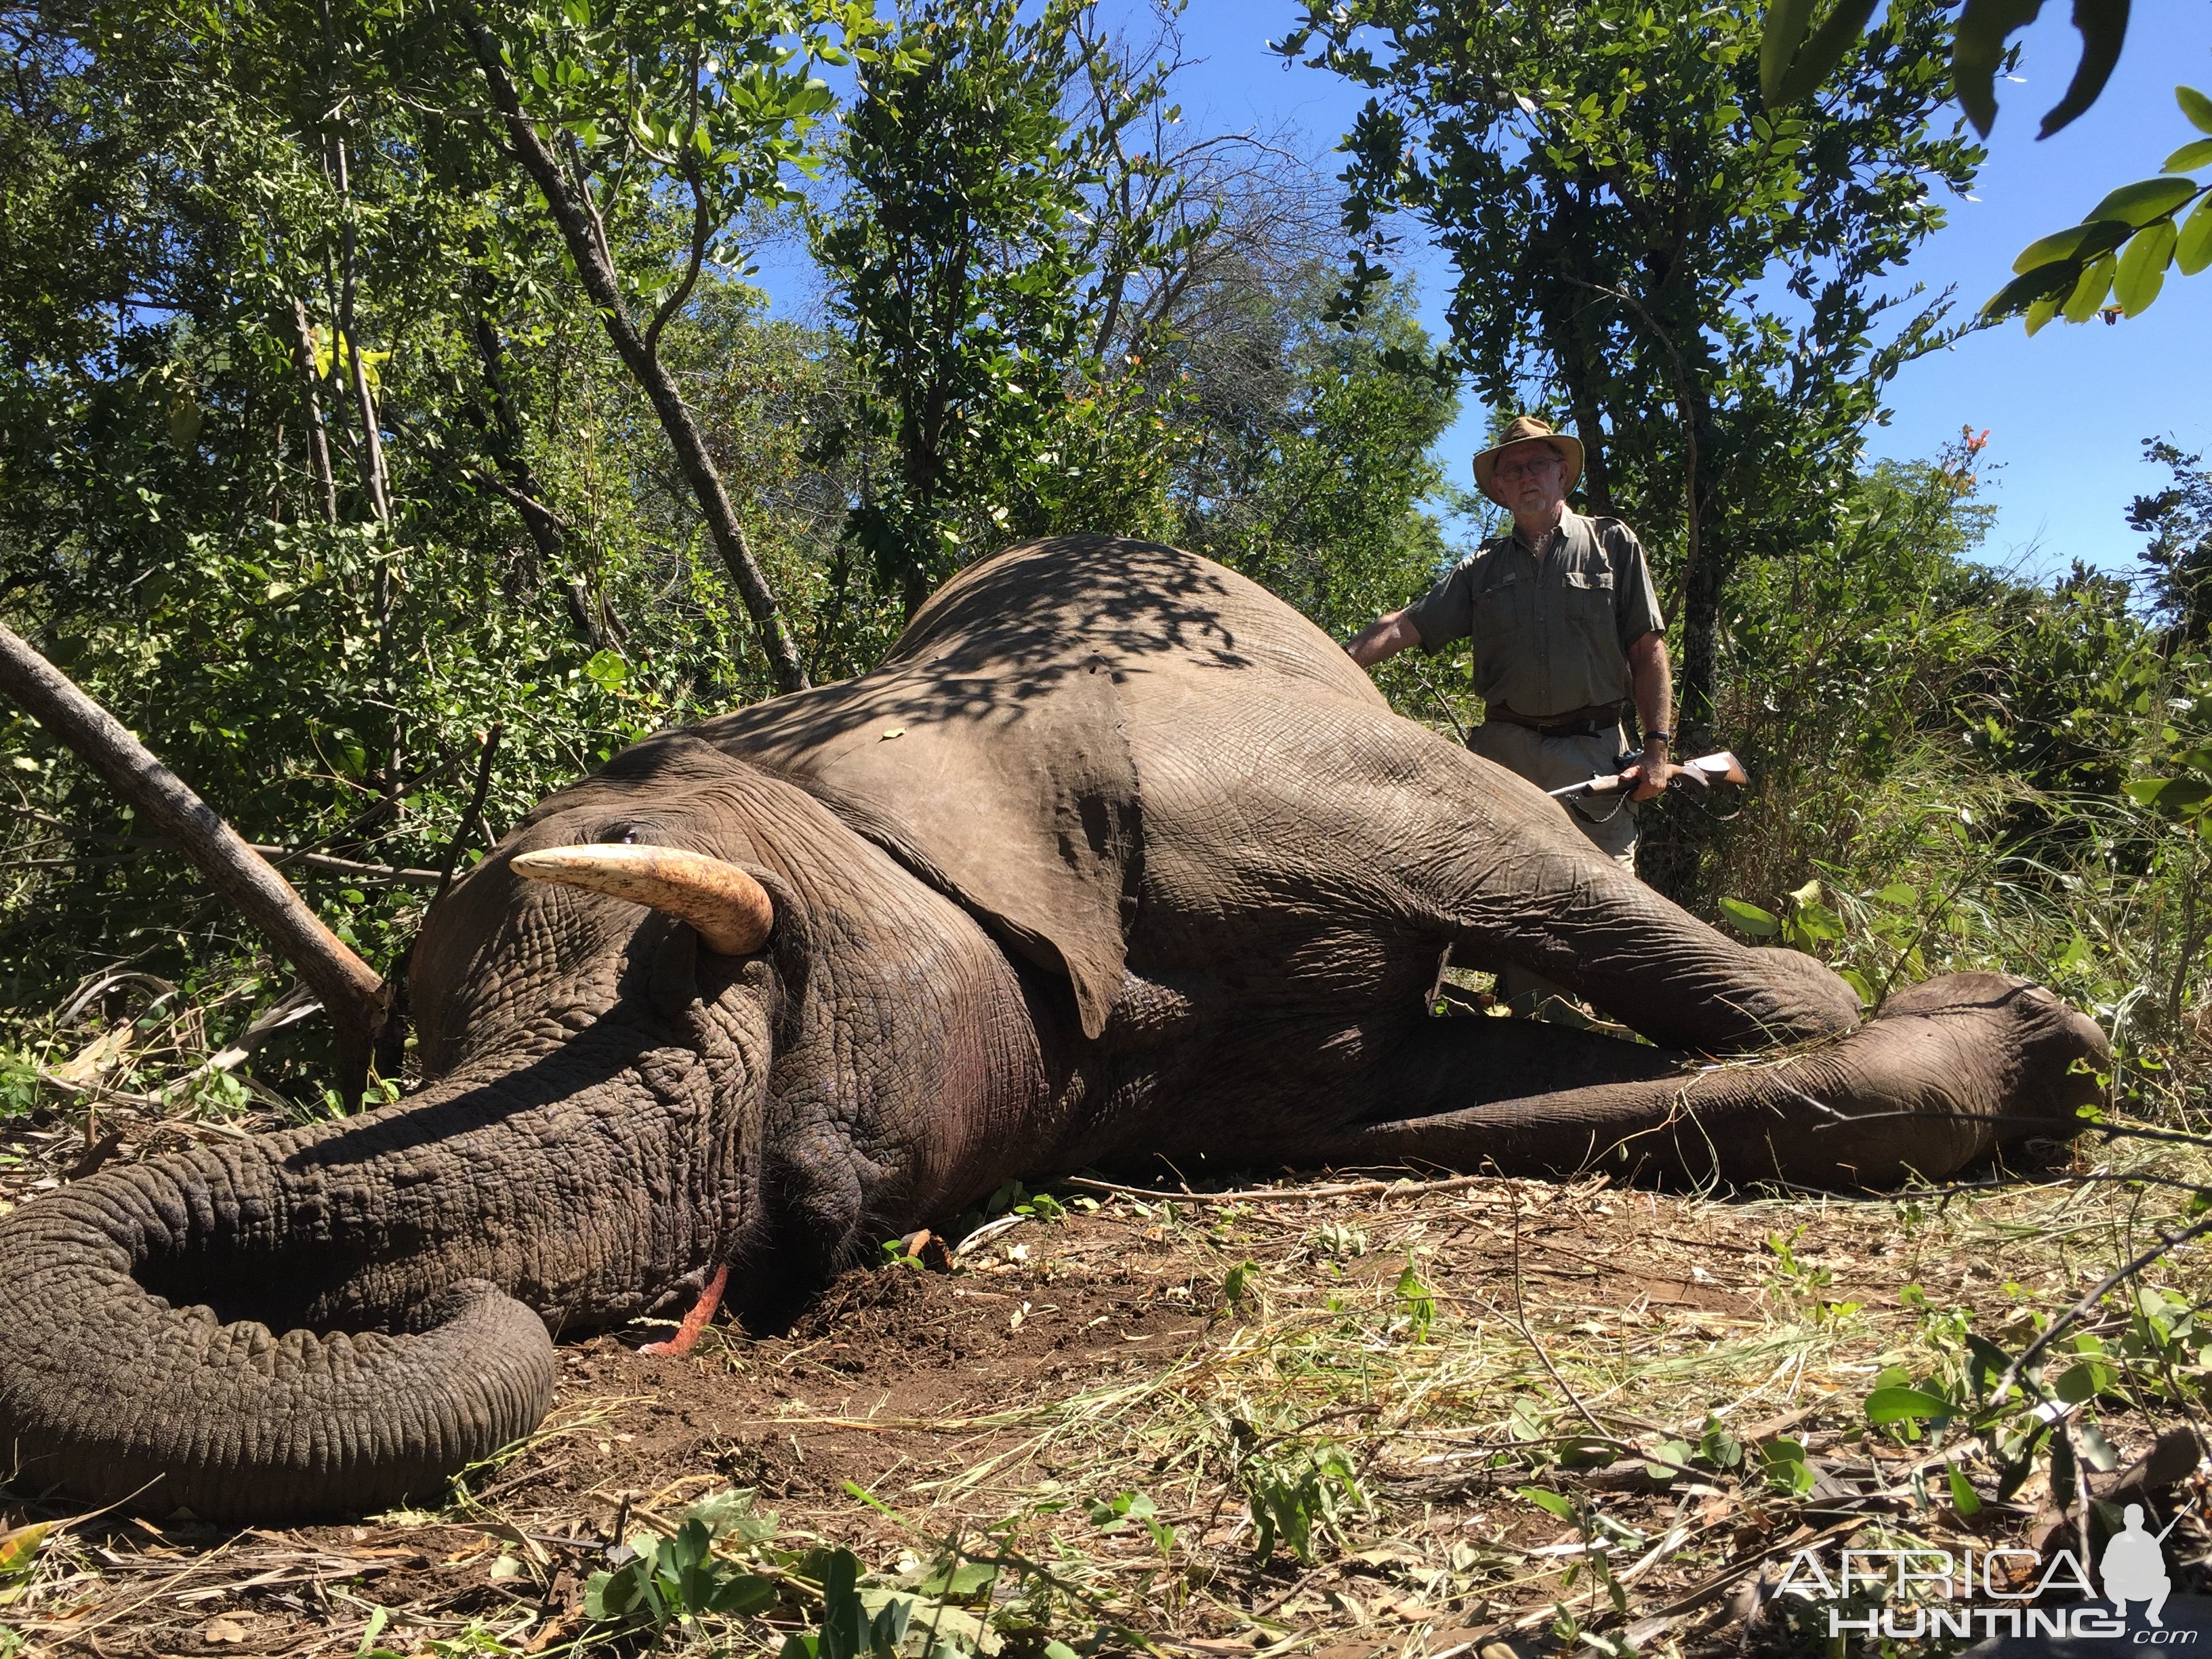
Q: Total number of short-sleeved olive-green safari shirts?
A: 1